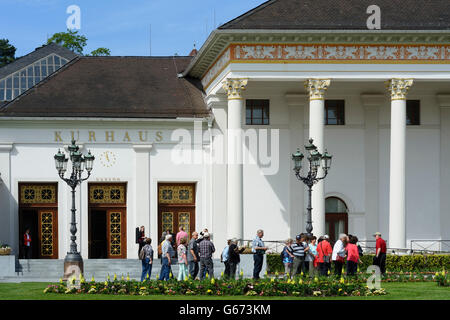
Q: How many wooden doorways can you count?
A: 4